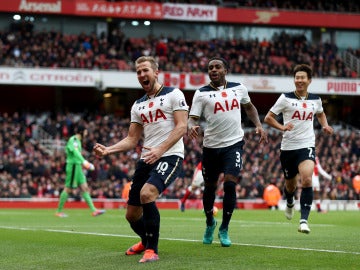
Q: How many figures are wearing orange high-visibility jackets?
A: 3